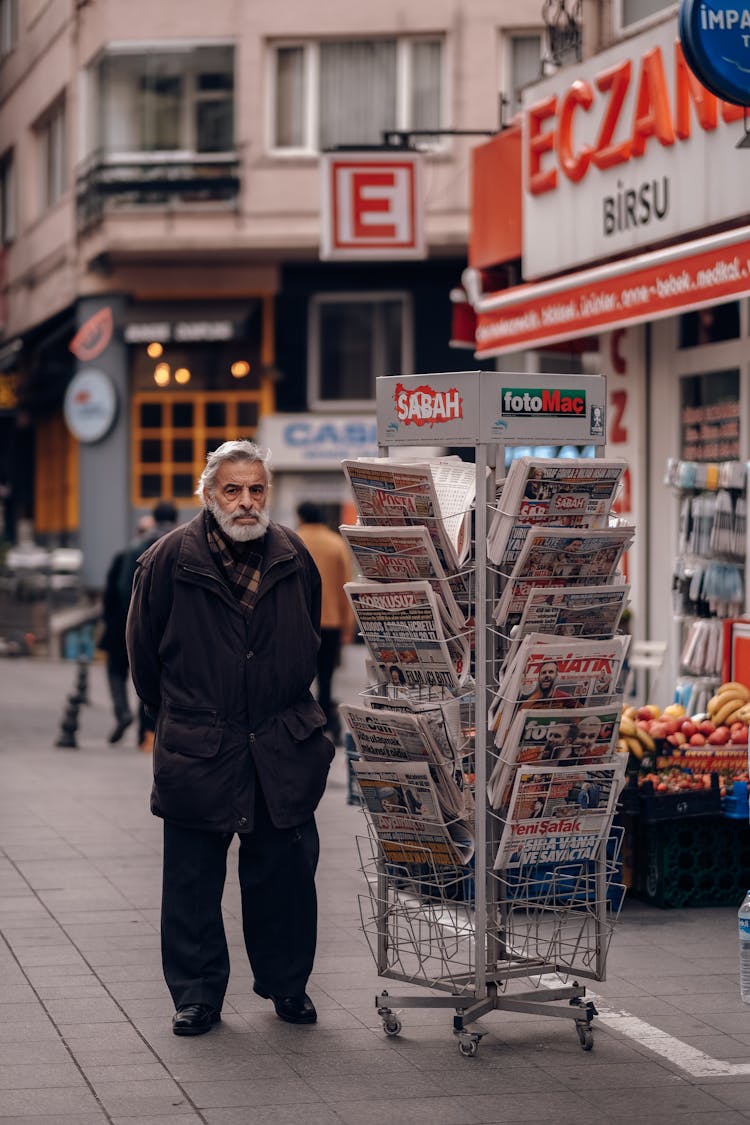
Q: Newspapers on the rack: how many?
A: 11